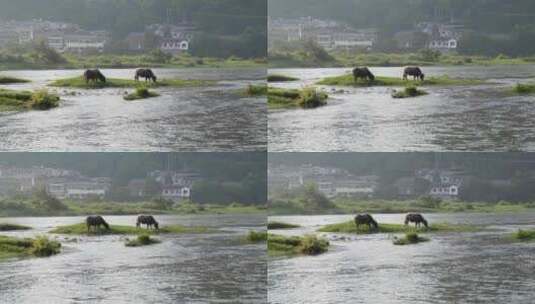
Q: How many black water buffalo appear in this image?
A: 8